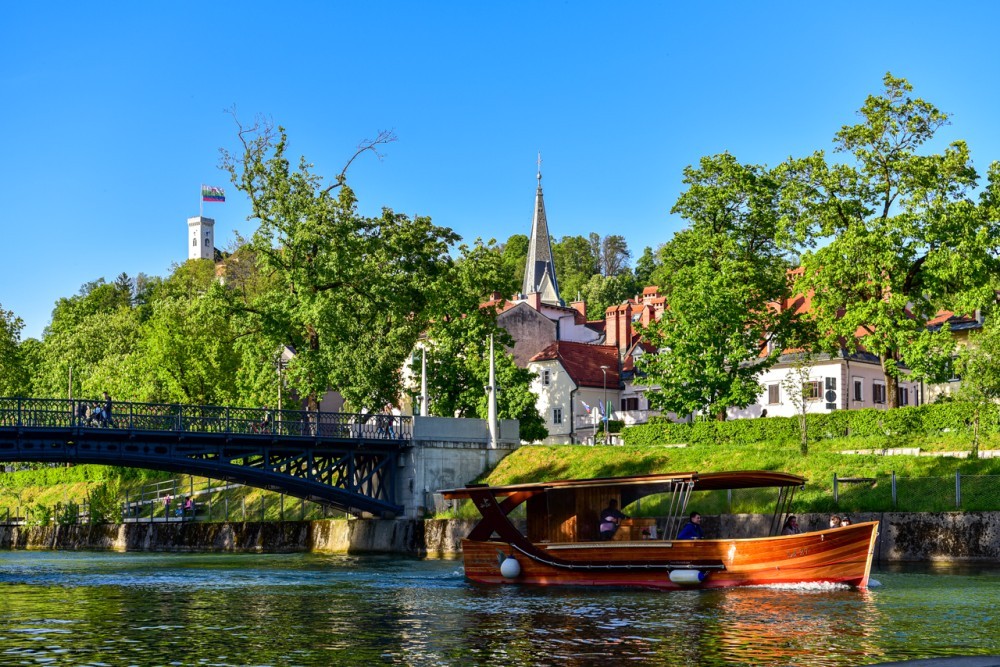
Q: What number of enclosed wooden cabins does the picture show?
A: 1